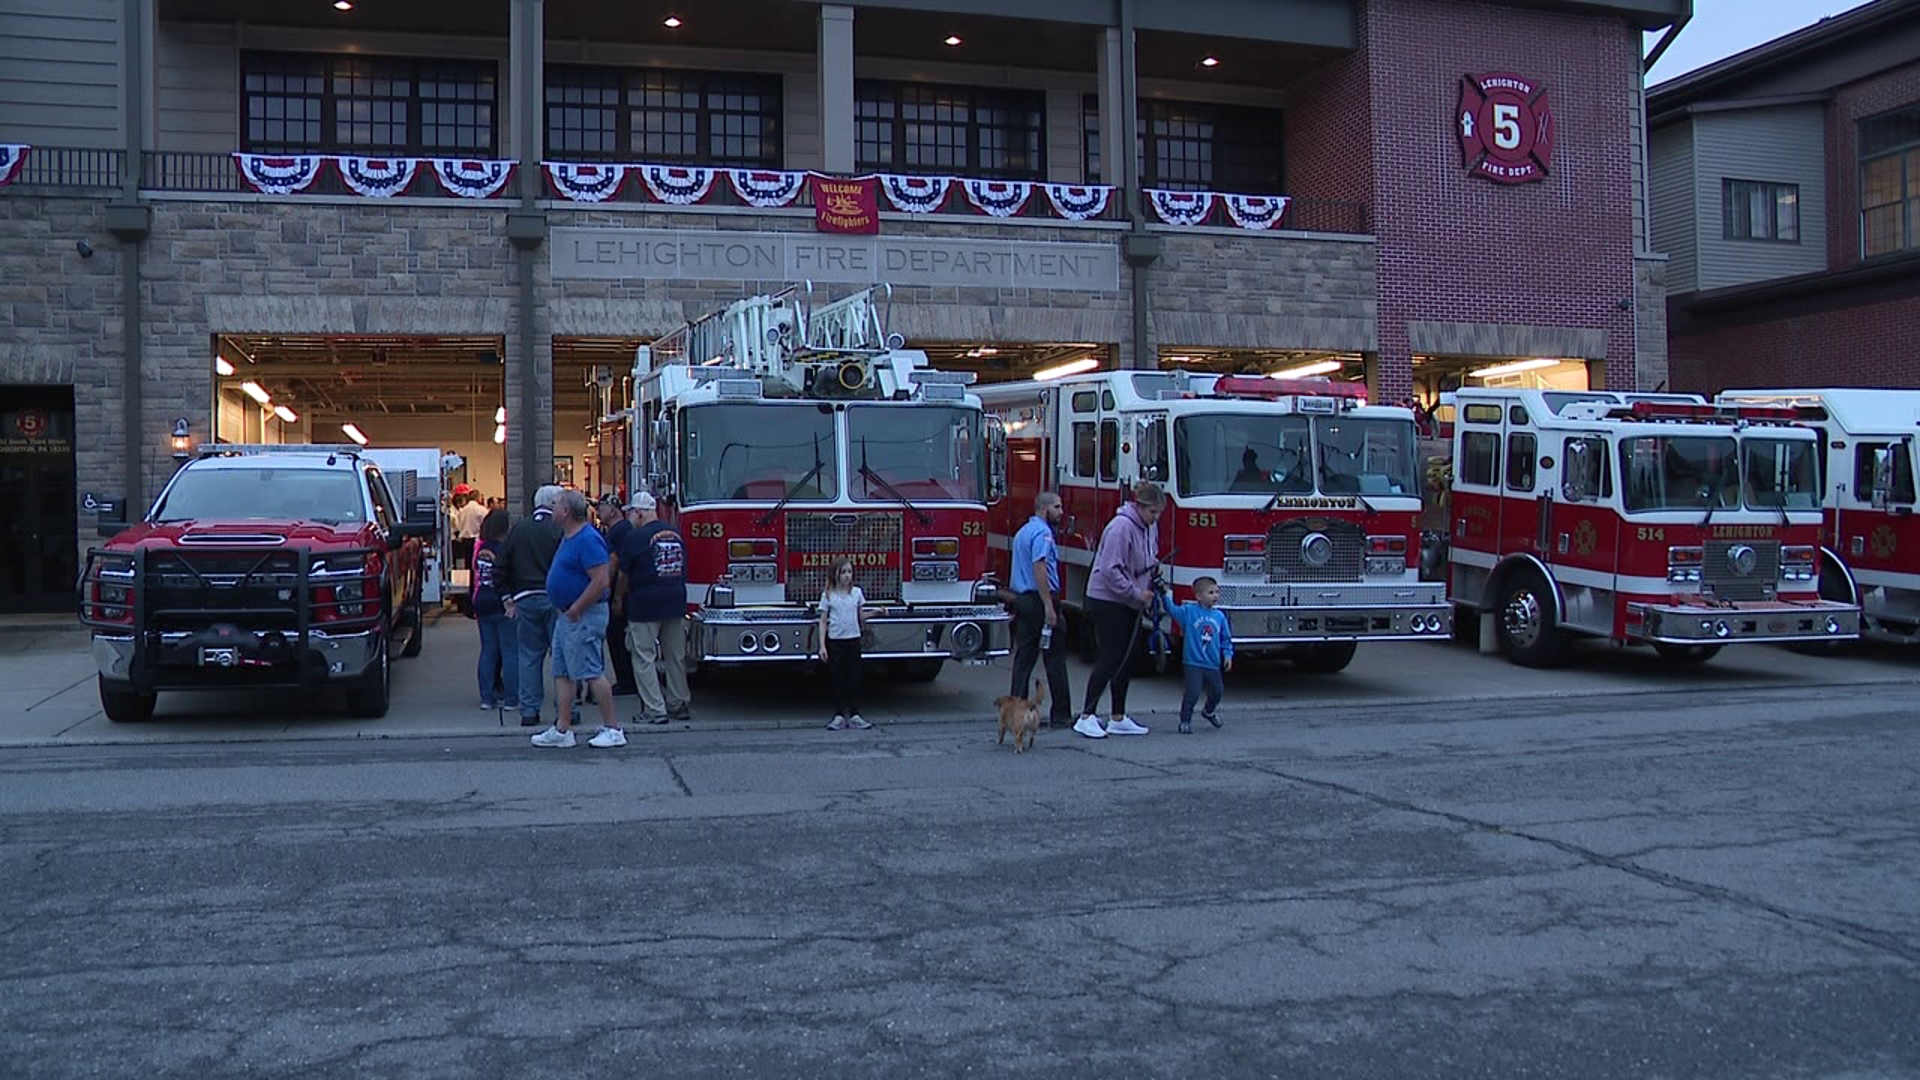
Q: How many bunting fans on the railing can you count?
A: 12